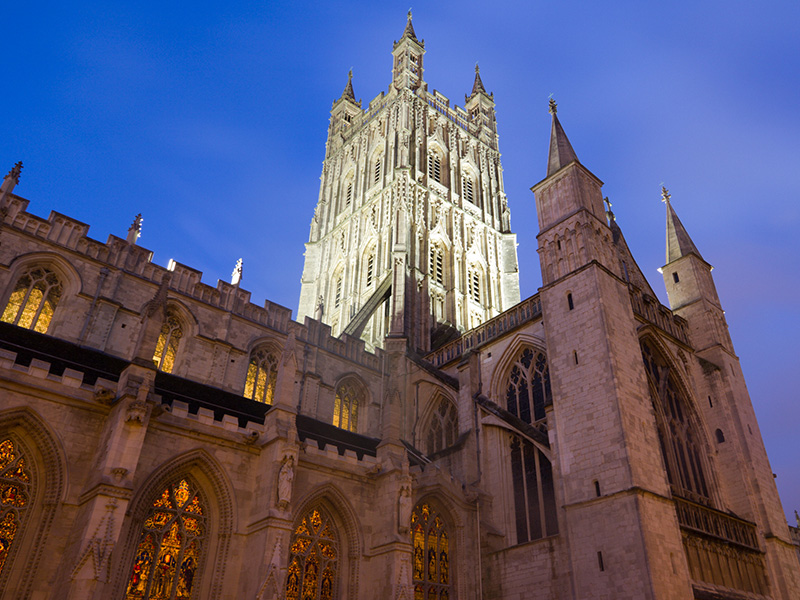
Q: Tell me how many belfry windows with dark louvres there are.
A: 8